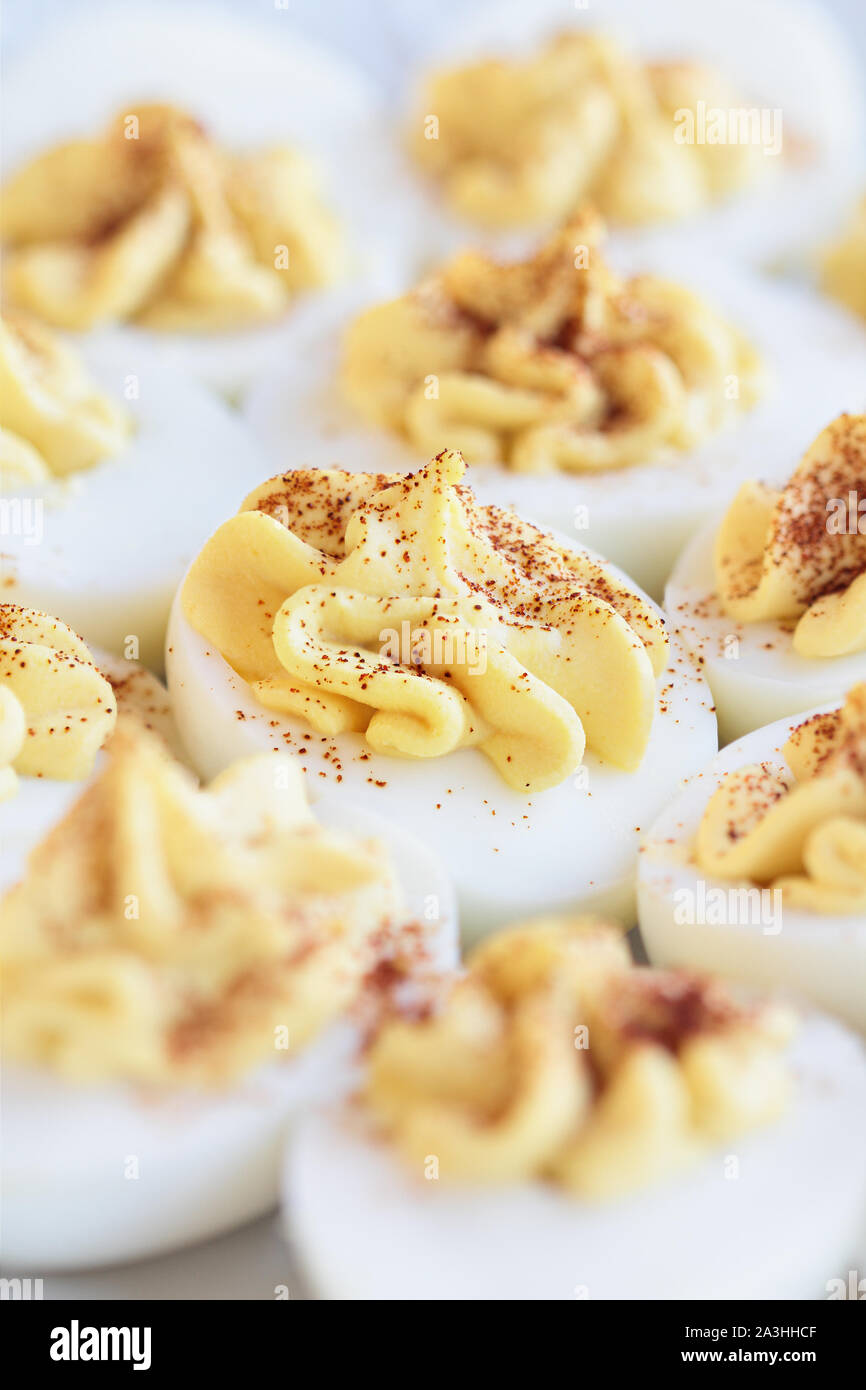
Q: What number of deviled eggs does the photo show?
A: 11